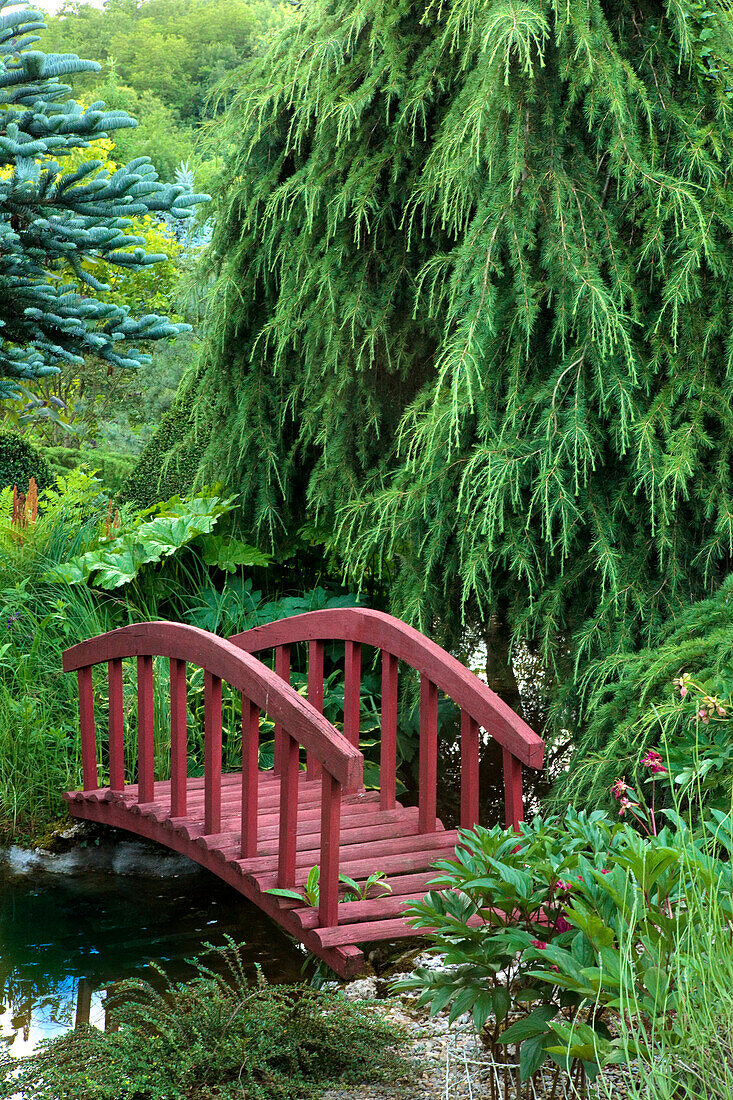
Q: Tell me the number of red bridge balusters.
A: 15